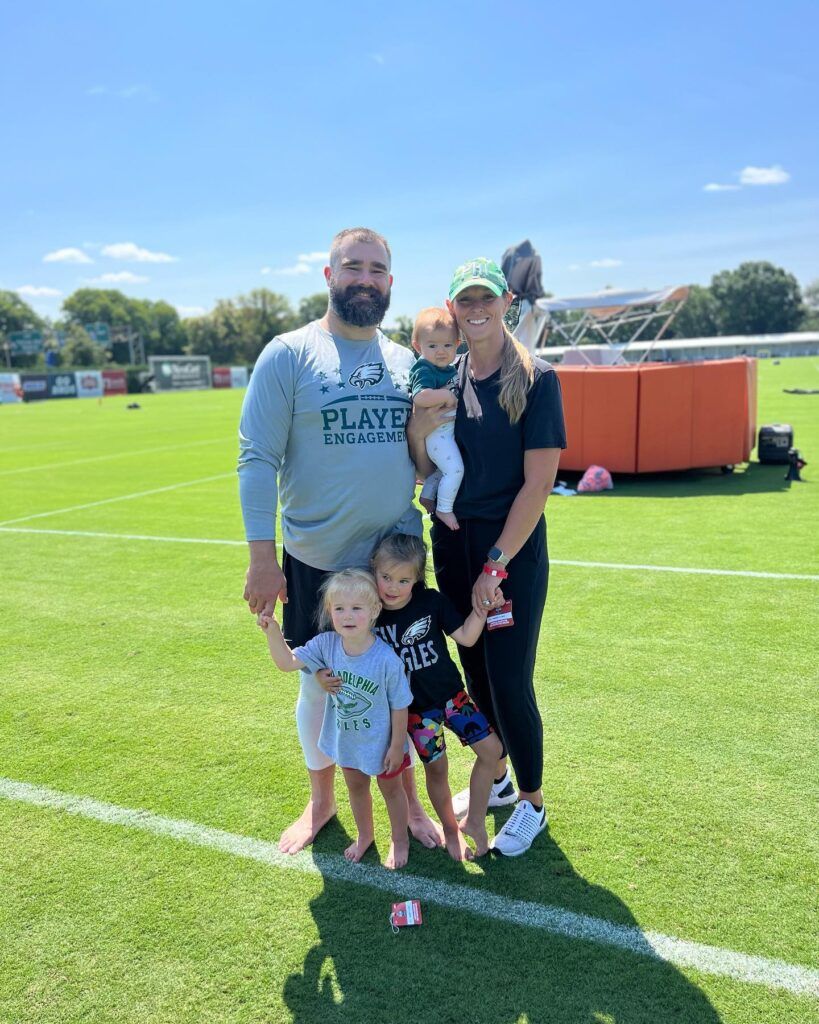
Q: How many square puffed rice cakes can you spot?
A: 0